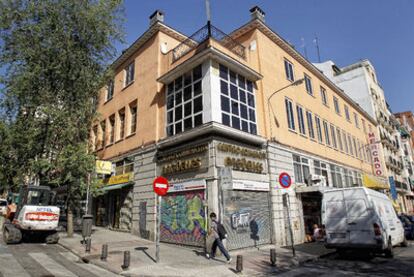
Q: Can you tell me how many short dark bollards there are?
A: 5